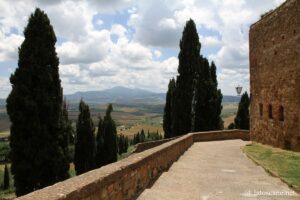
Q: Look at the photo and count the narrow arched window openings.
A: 3